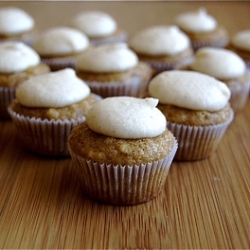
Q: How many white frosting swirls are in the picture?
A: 12